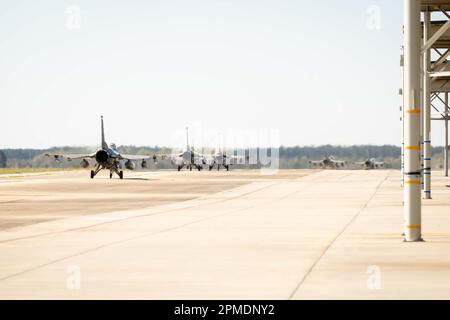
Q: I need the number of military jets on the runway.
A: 5